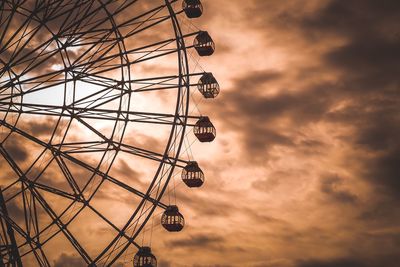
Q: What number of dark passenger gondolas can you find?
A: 7